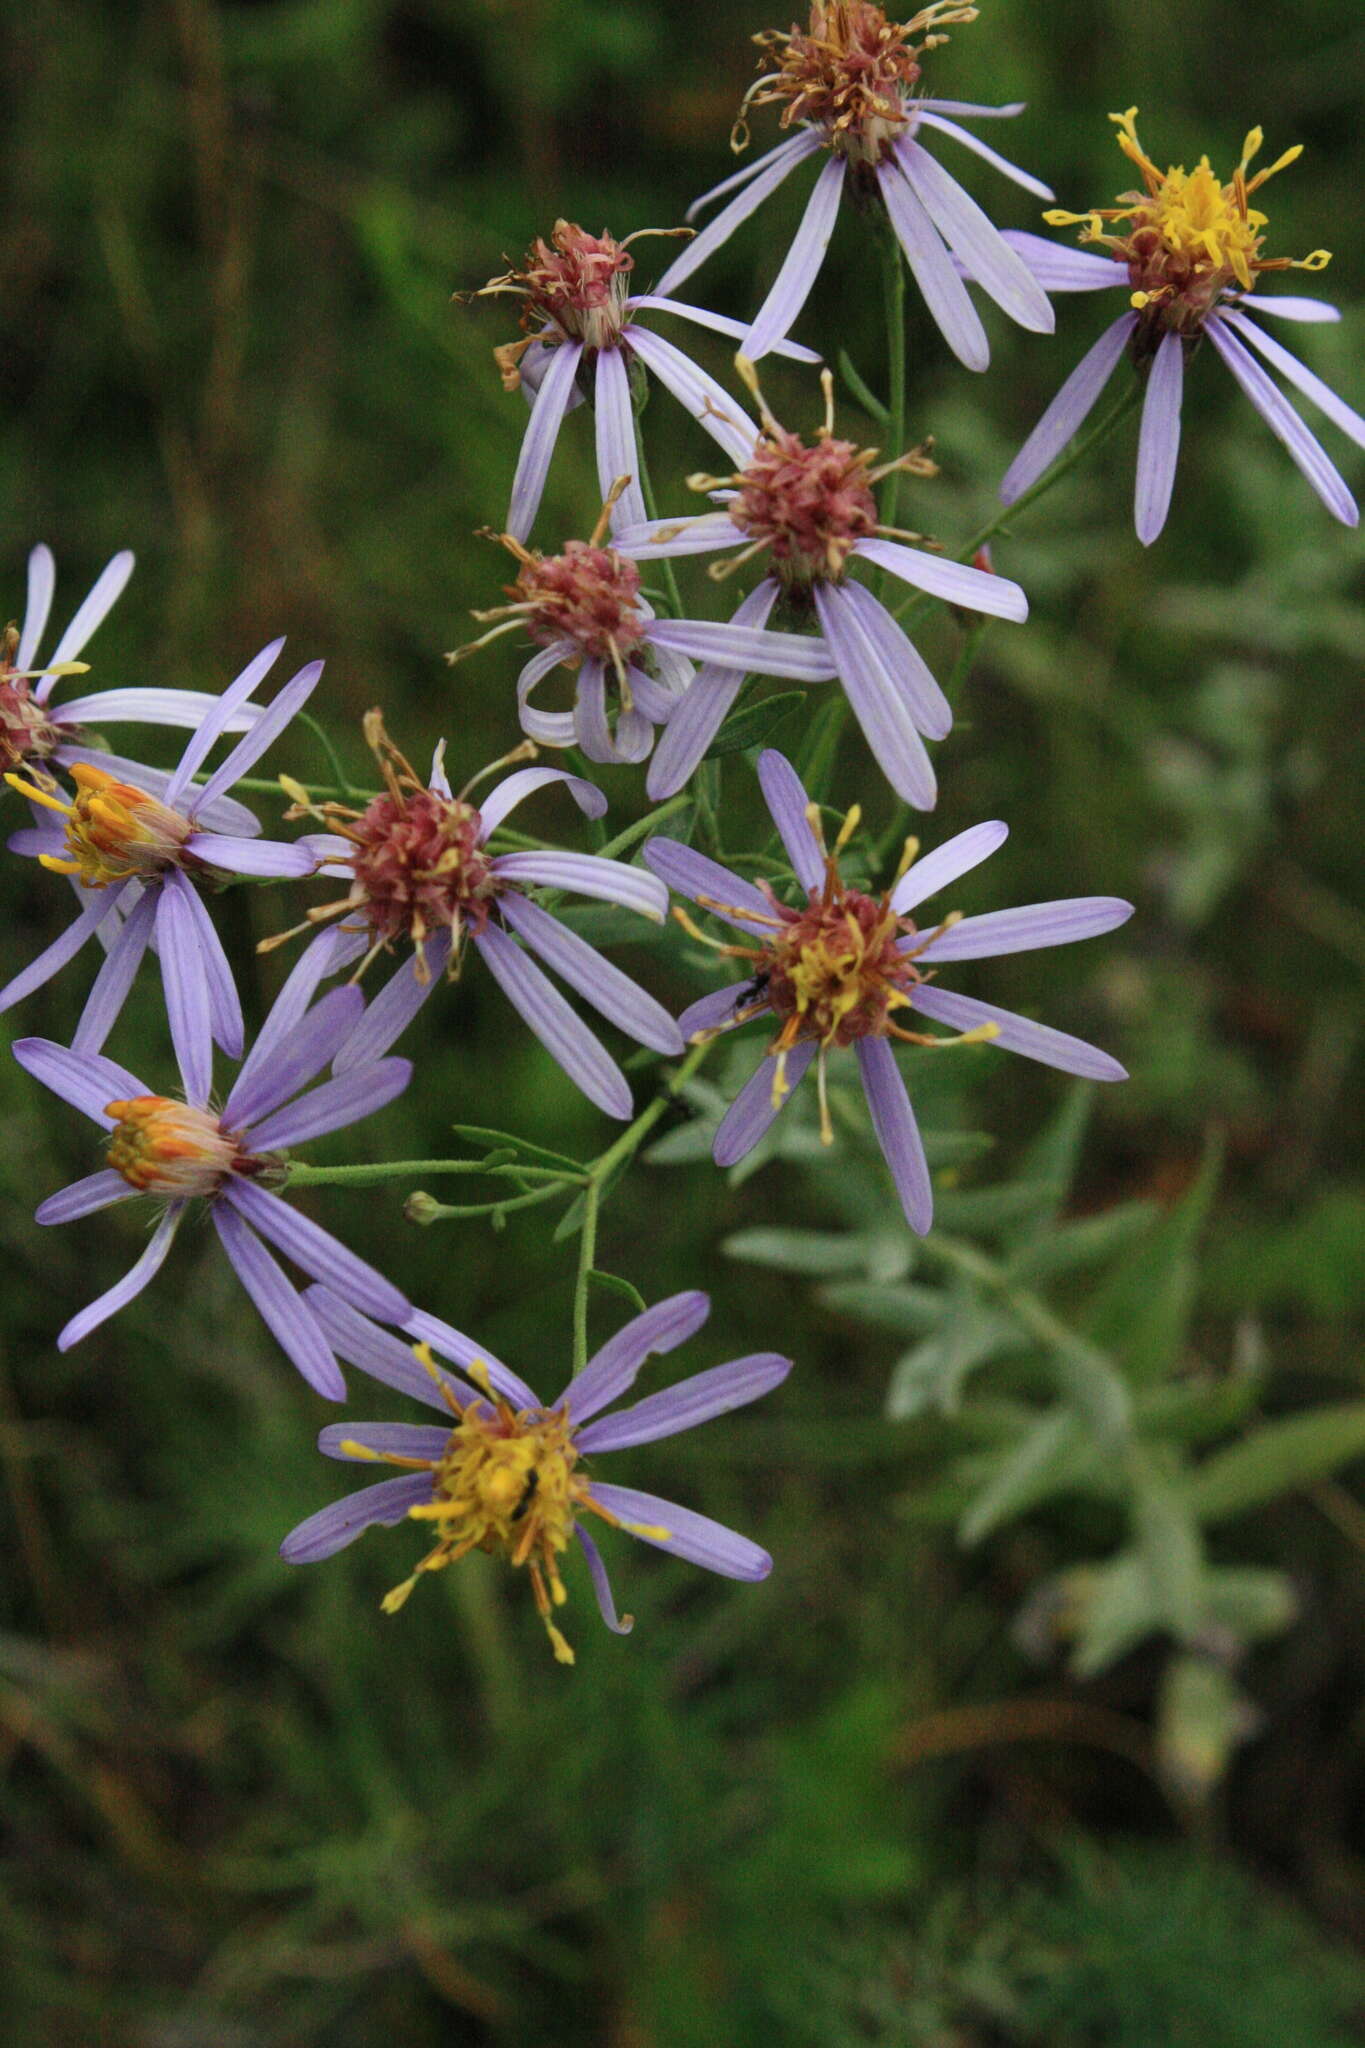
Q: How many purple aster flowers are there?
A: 11